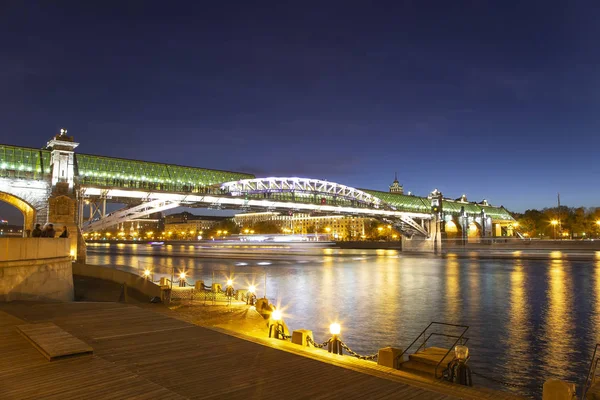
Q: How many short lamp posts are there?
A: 7